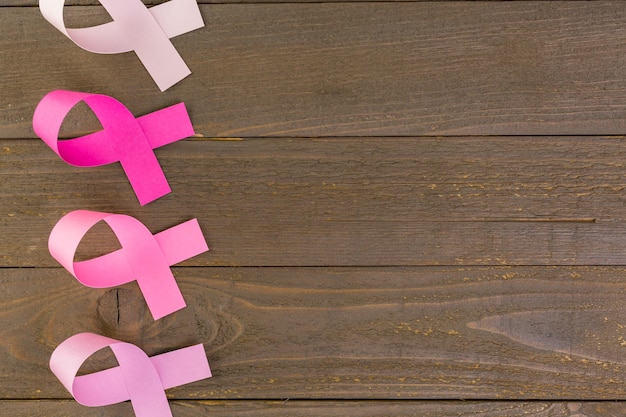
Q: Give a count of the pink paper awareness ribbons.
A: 4